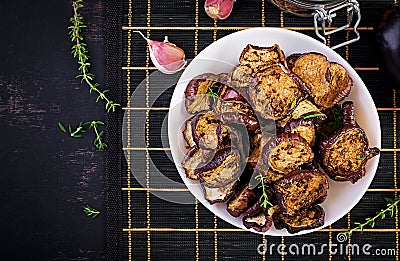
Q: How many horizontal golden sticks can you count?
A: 6